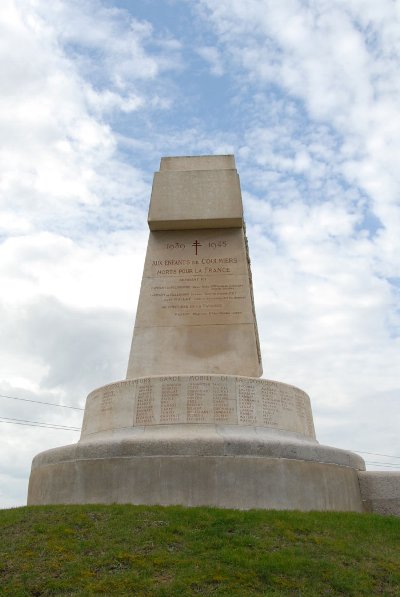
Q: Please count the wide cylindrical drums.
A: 2